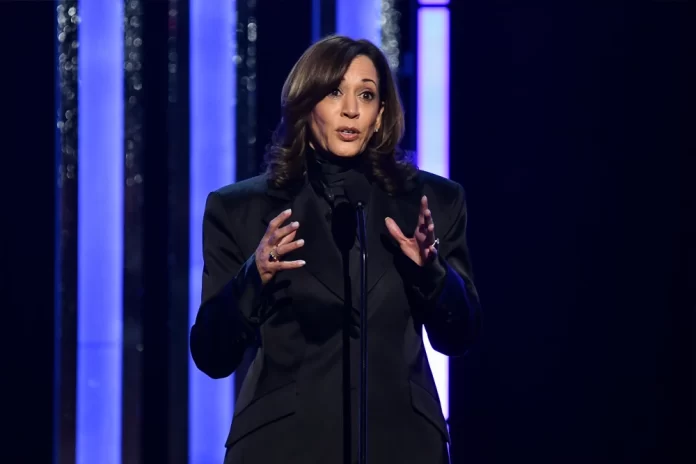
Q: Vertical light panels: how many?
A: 4